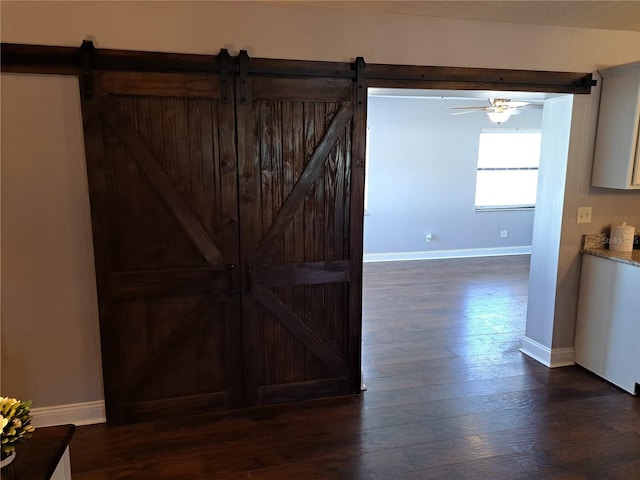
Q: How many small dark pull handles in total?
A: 2